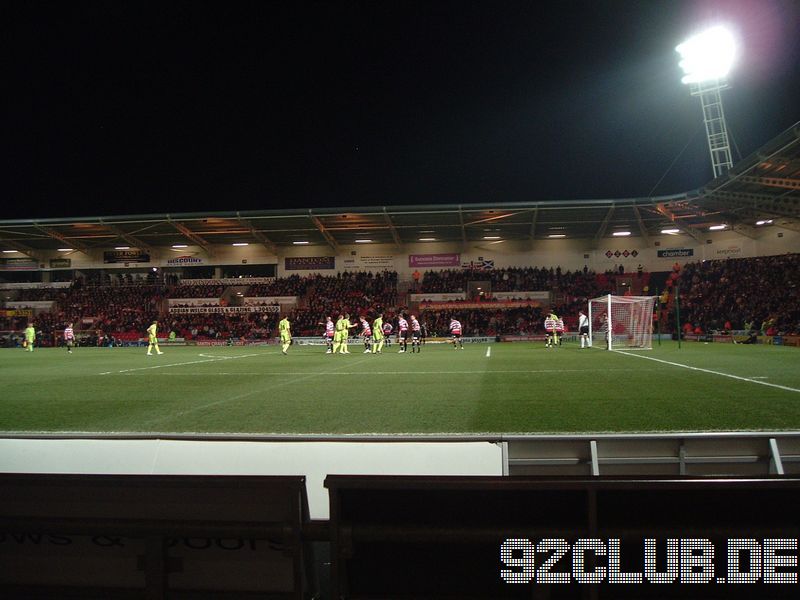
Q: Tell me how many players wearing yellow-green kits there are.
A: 7